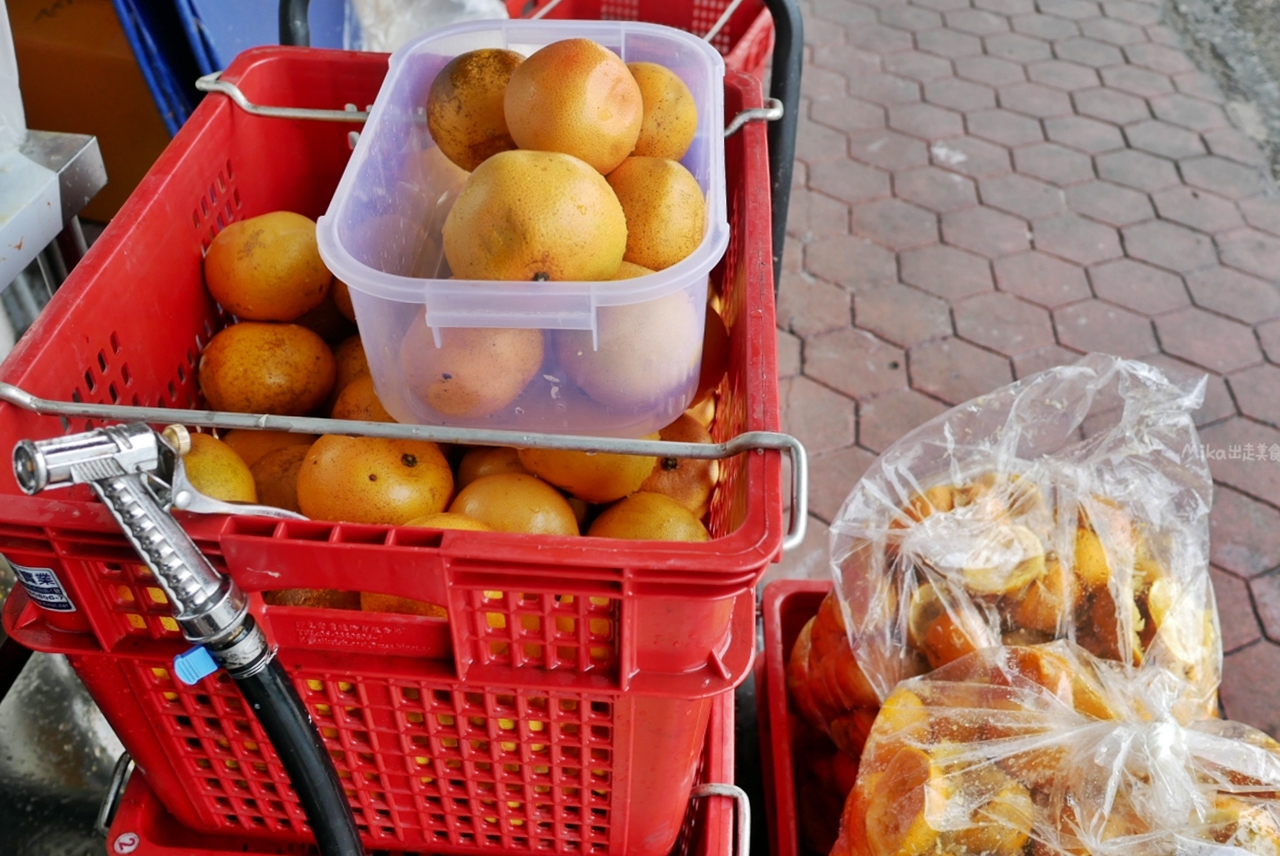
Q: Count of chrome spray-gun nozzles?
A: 1